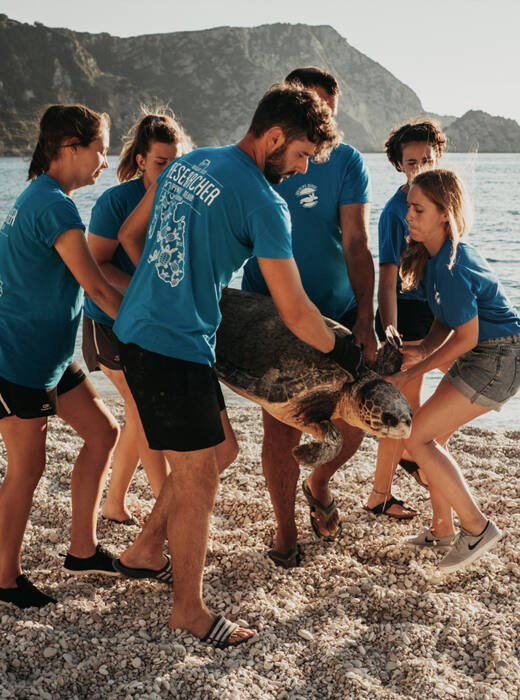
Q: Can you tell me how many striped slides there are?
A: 2